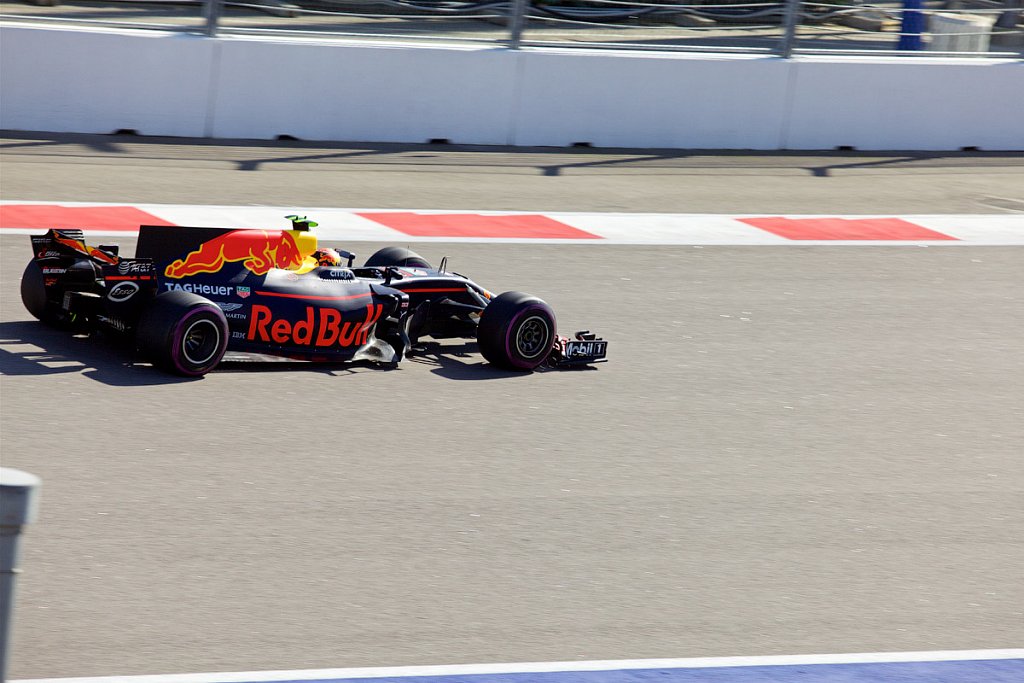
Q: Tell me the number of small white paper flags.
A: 0